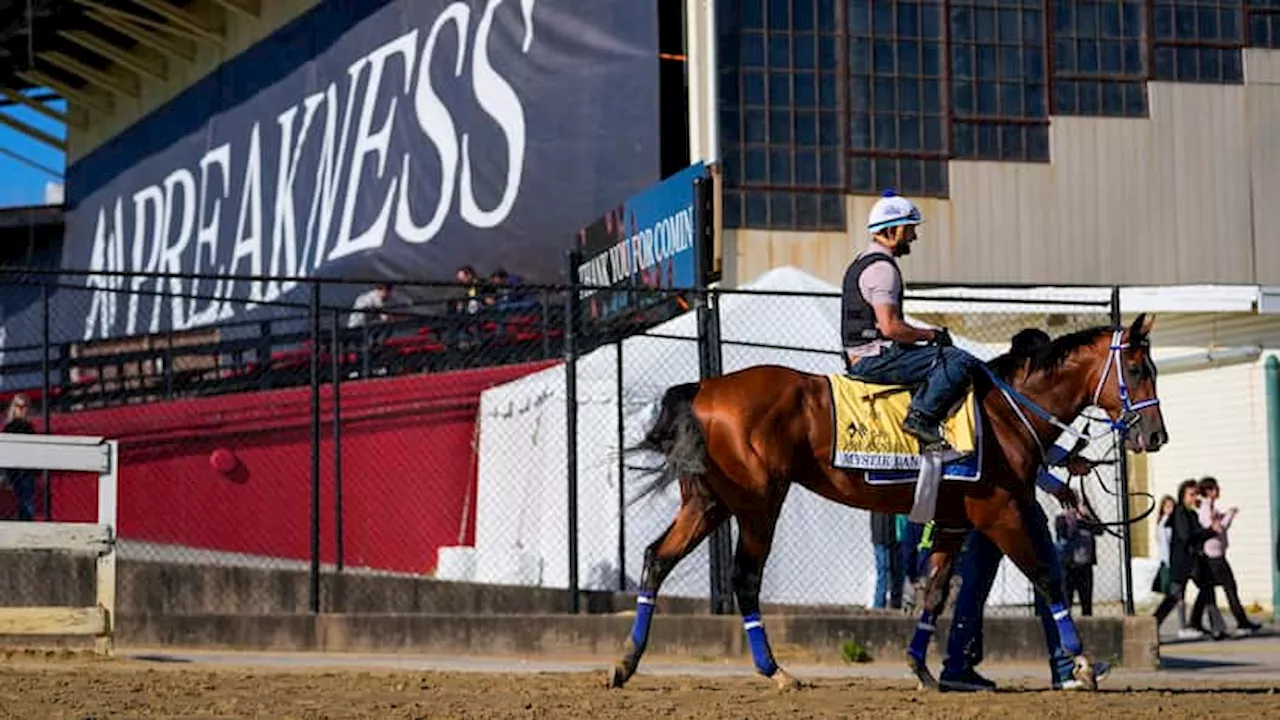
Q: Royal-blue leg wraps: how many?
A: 4